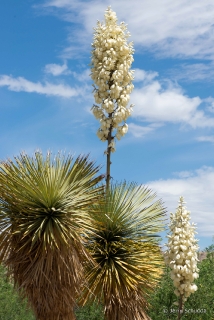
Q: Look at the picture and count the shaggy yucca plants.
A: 2